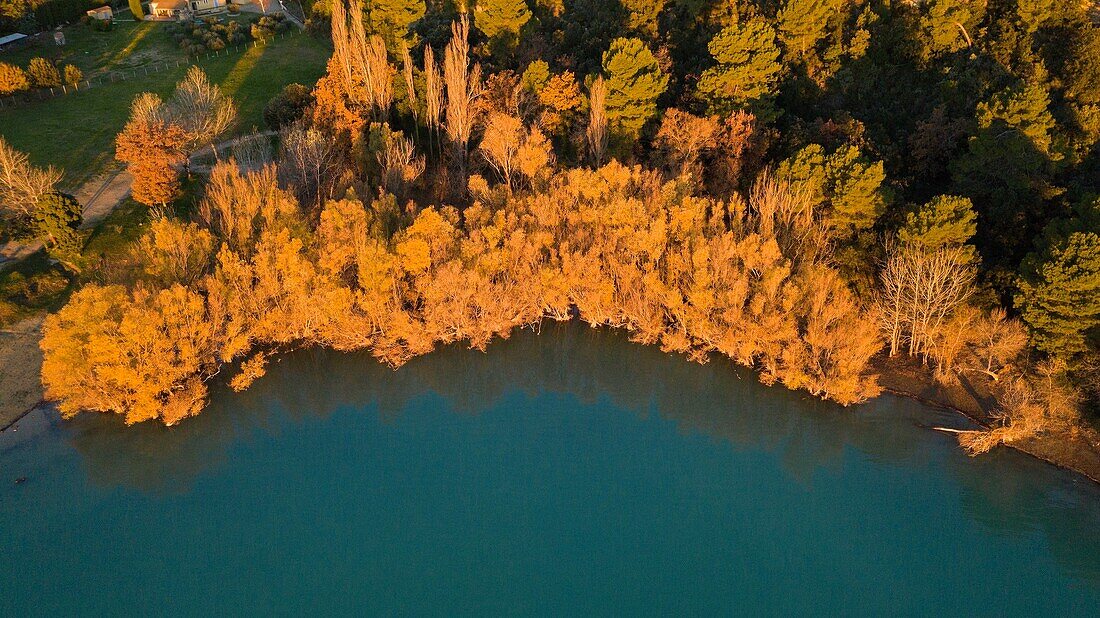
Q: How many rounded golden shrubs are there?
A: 3